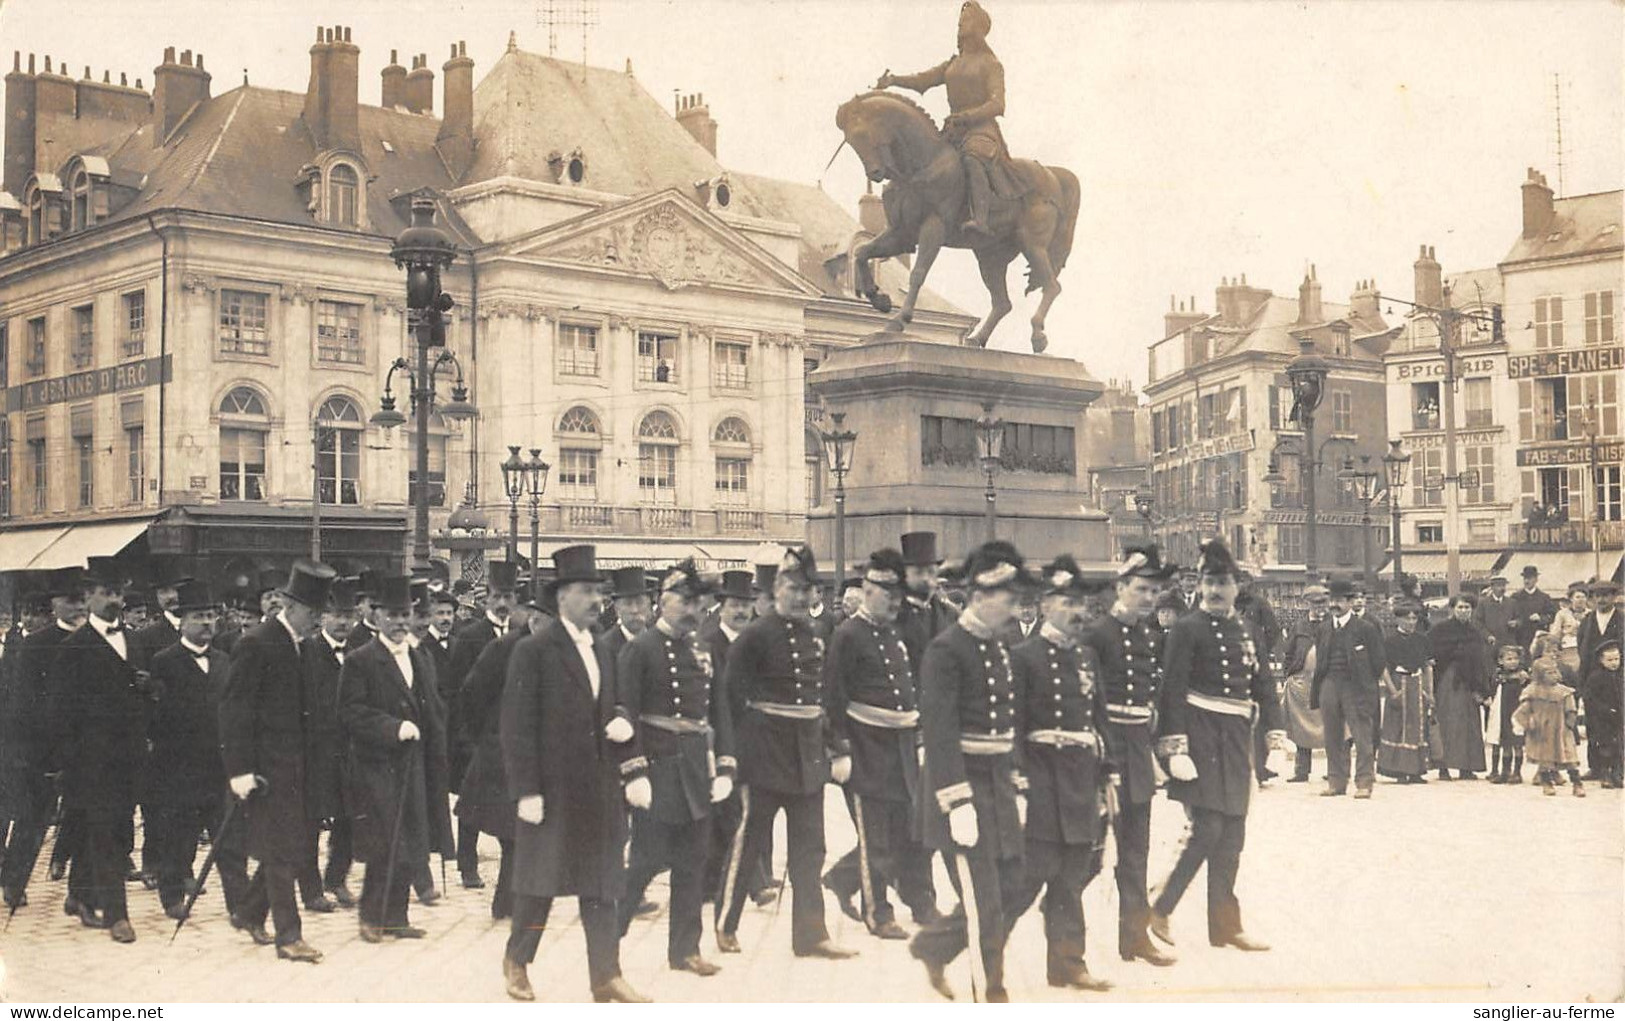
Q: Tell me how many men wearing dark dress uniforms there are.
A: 7